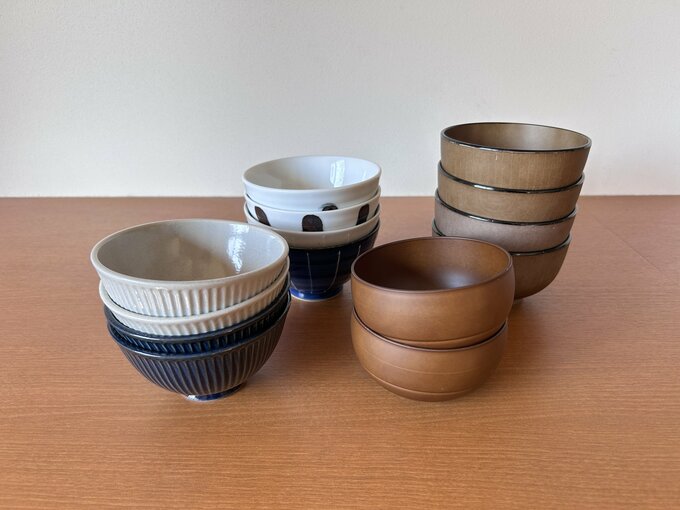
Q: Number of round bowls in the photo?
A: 14